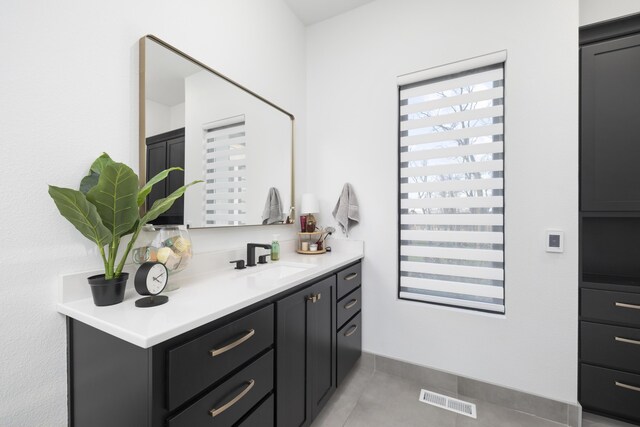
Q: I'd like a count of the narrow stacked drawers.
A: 3